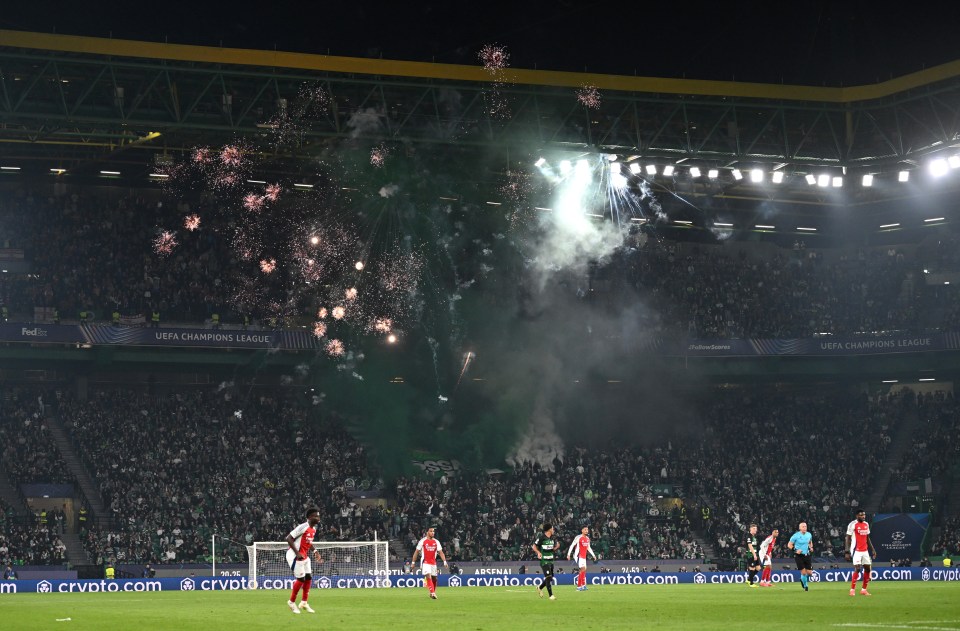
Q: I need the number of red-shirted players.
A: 5